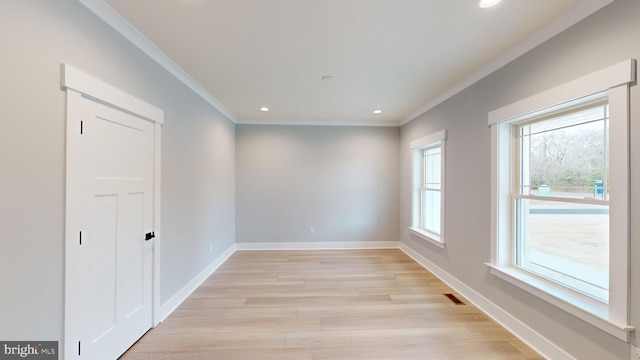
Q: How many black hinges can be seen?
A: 3